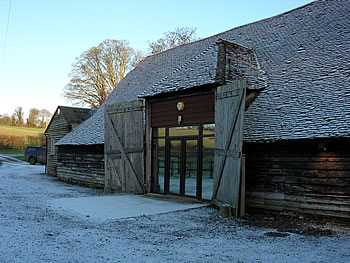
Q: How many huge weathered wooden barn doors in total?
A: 2